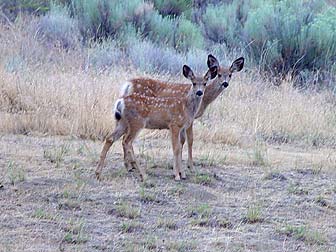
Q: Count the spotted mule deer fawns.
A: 2